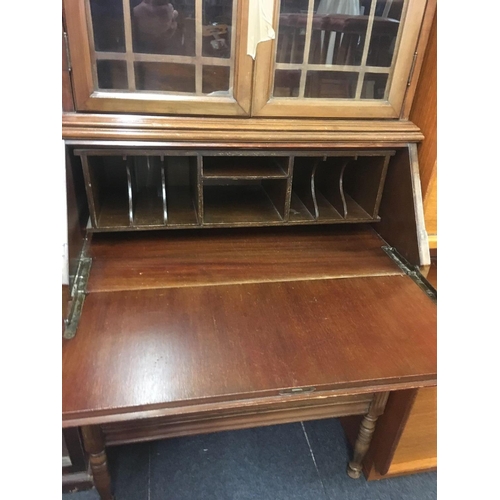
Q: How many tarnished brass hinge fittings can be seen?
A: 2